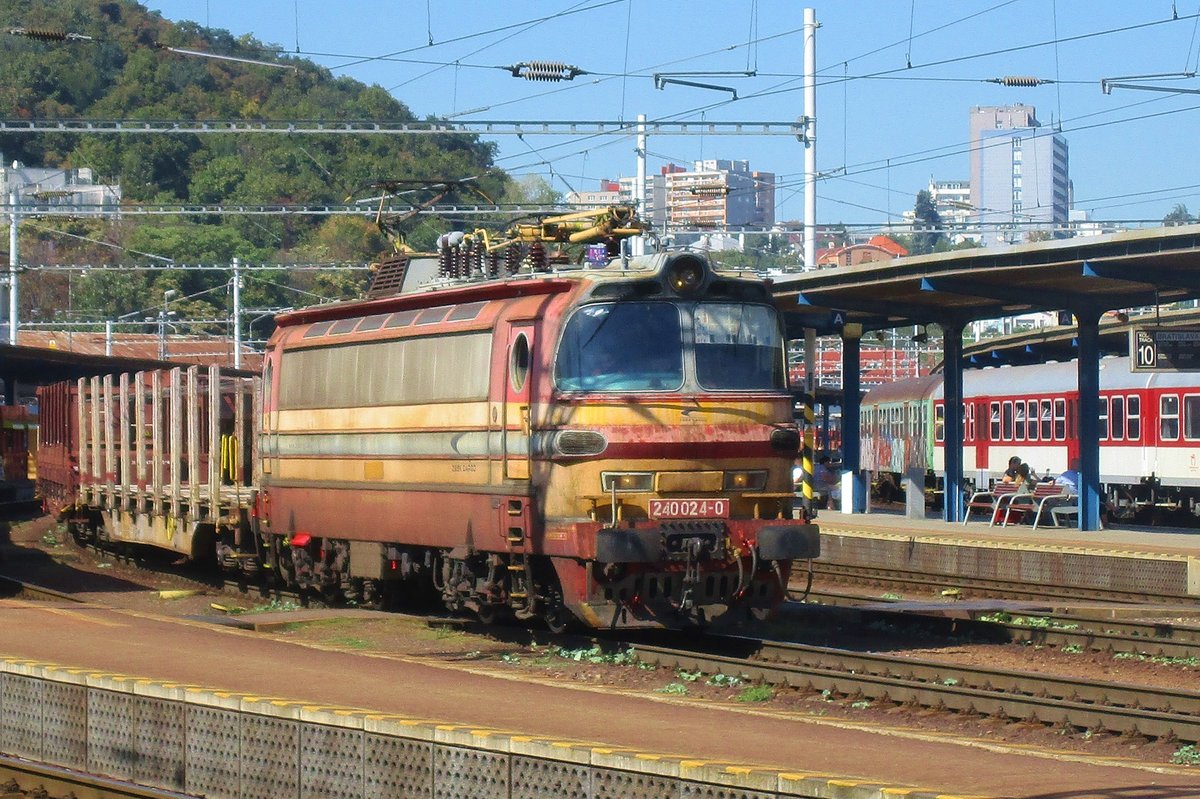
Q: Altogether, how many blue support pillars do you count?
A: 3